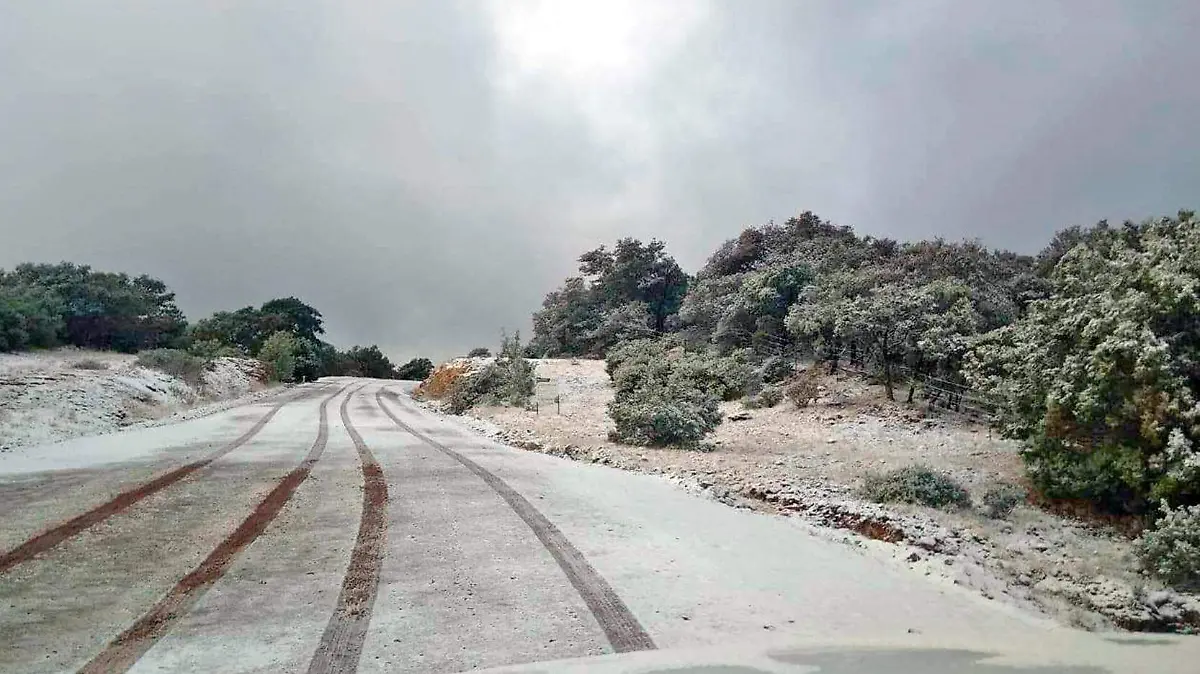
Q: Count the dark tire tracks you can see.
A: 4